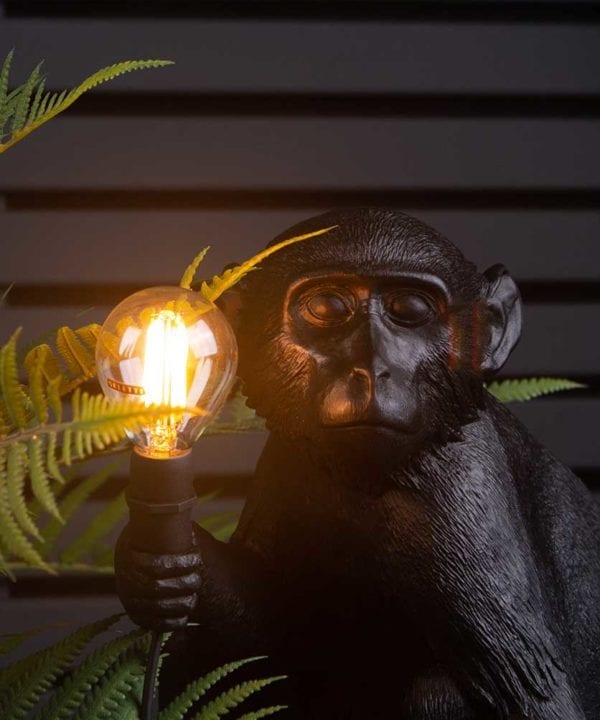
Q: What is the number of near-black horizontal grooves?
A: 7